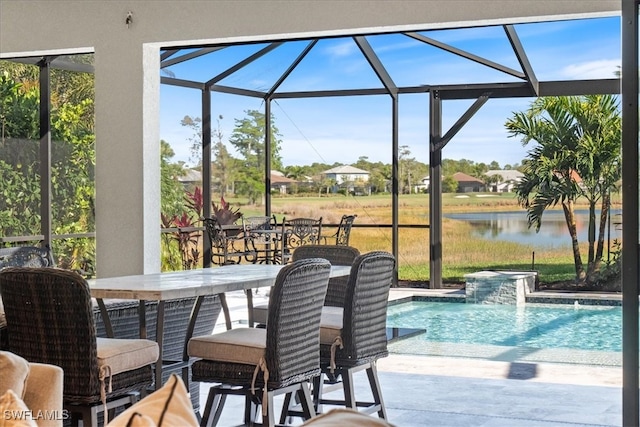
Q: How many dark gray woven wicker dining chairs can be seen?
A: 4